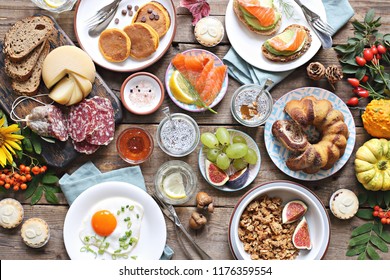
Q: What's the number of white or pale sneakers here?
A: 0